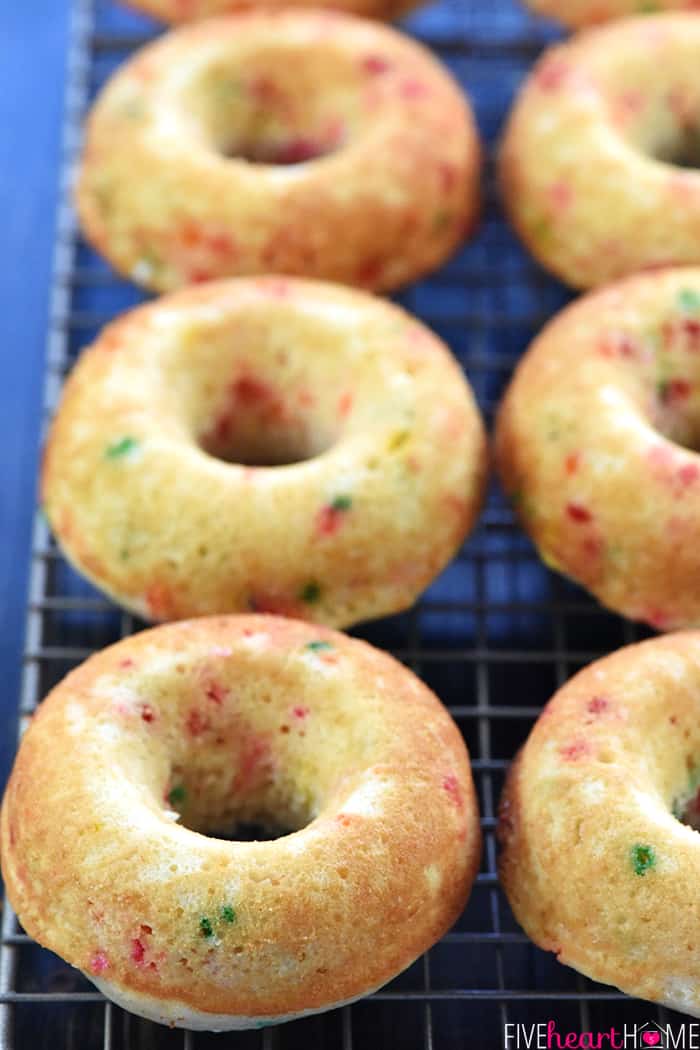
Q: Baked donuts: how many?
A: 8